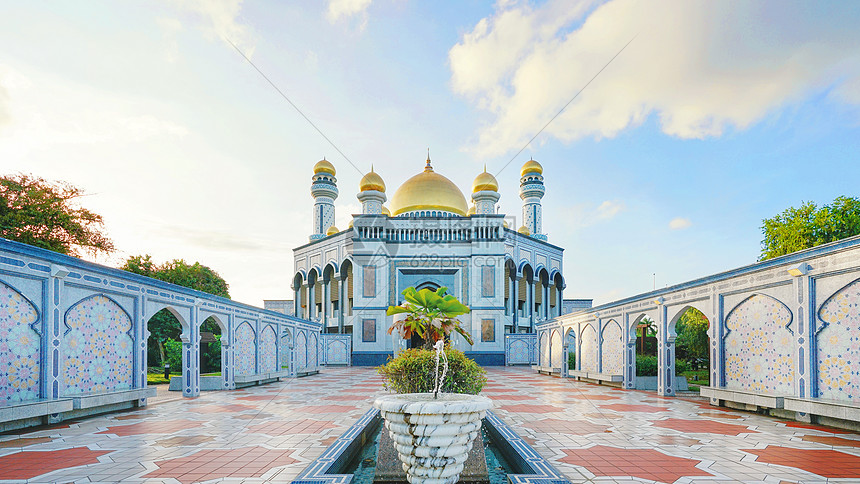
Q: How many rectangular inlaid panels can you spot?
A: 4